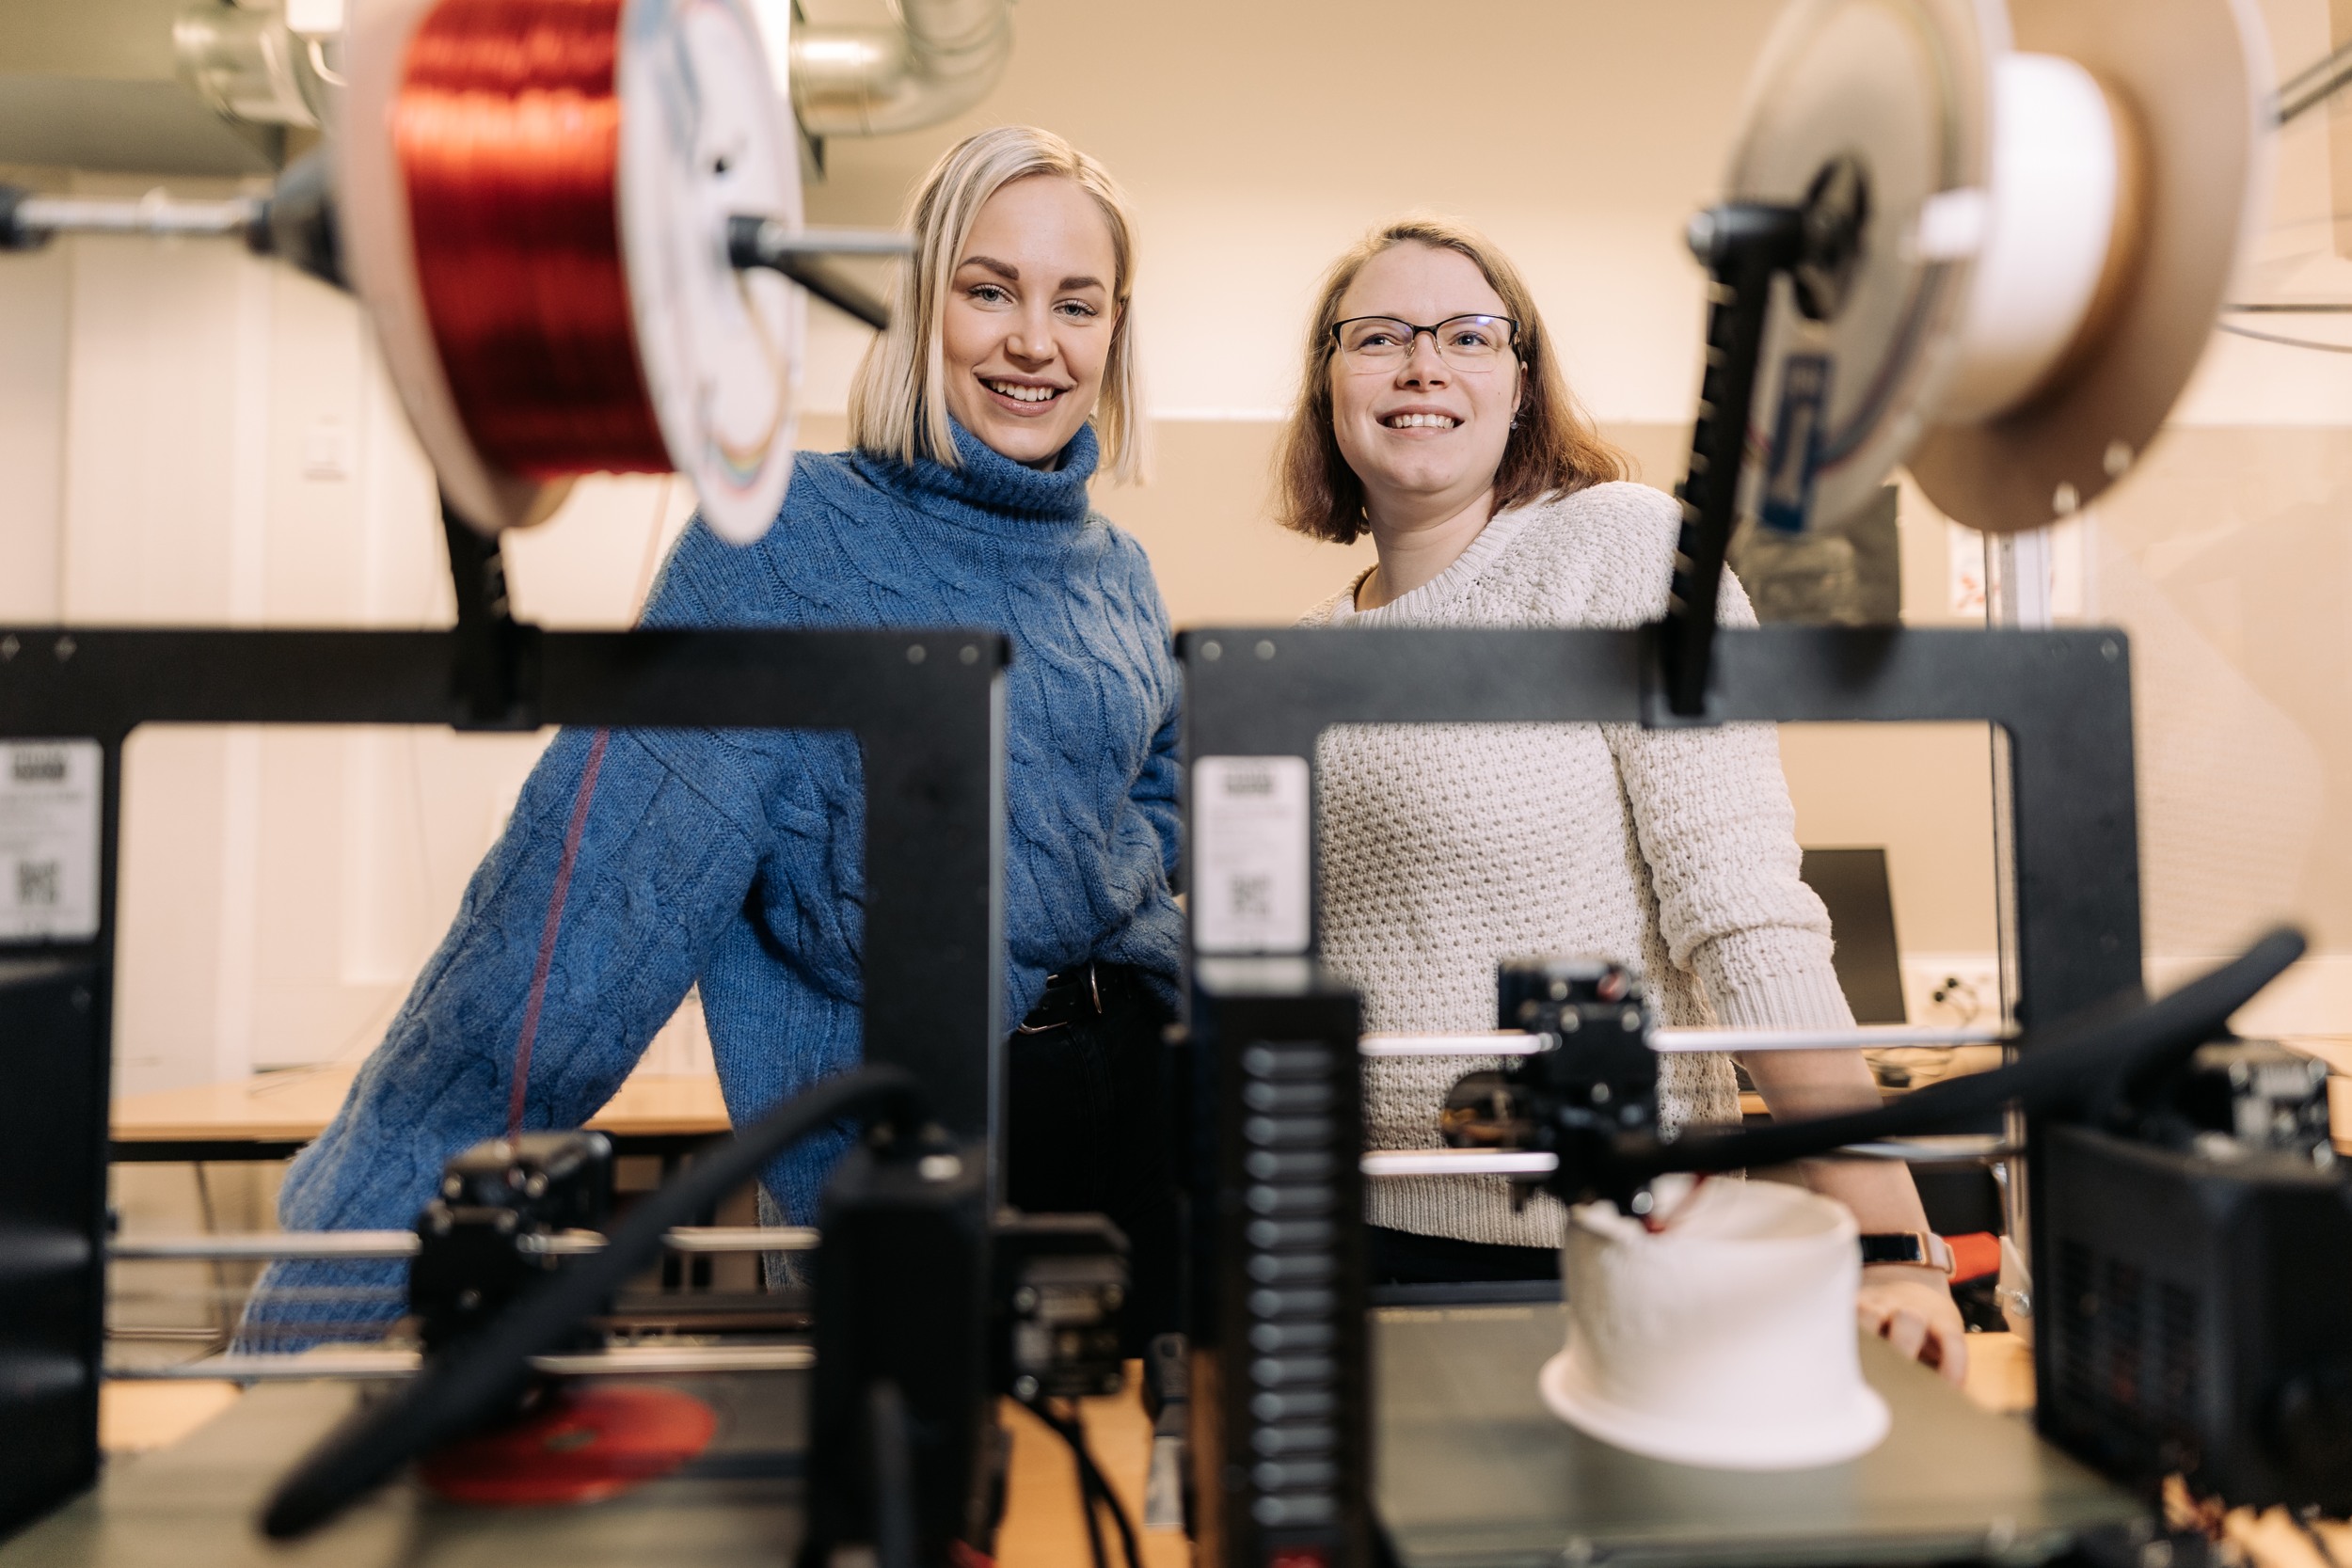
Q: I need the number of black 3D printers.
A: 2